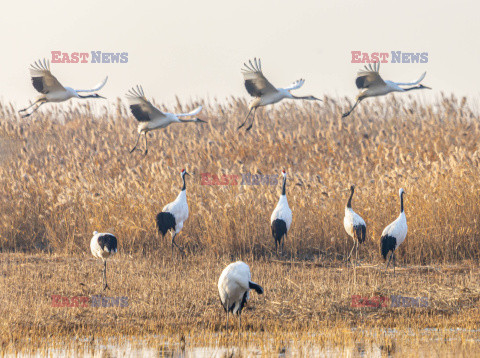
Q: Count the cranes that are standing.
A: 6